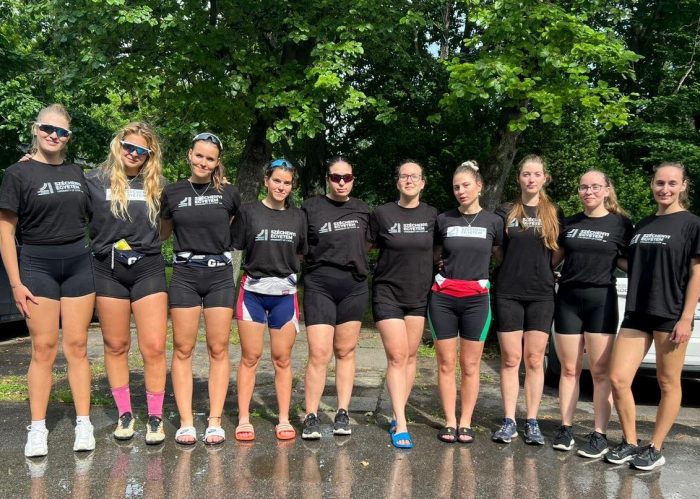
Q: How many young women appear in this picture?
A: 10